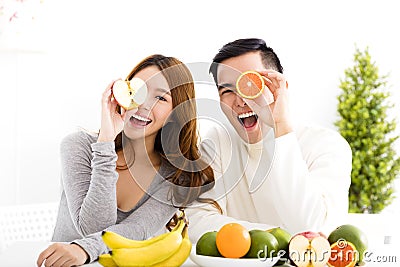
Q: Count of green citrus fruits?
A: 4